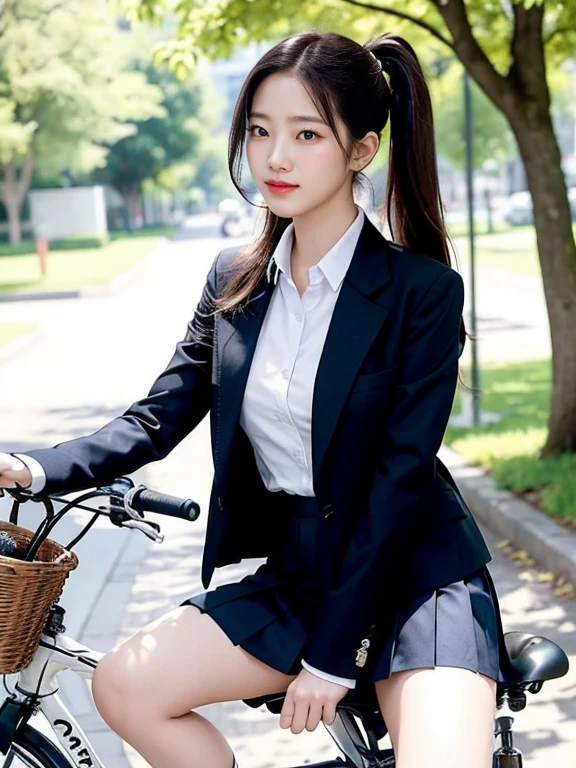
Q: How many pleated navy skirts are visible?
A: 1